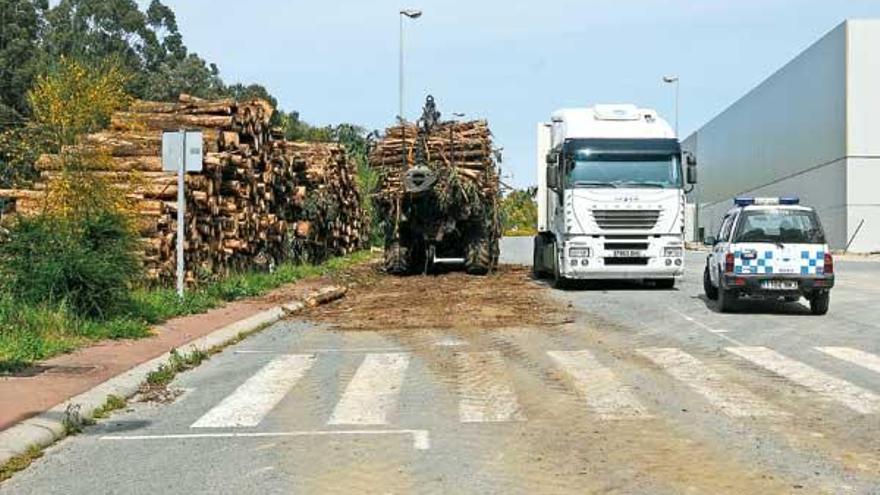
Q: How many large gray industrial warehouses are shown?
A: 1